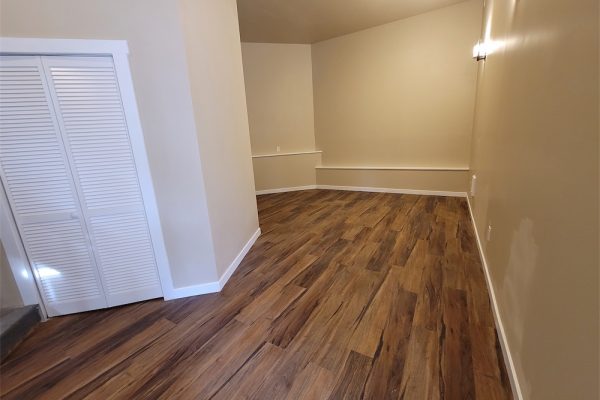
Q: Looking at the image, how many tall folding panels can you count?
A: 2